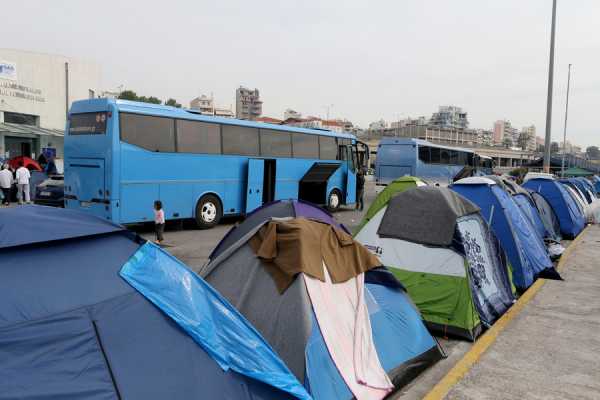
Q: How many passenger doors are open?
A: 2